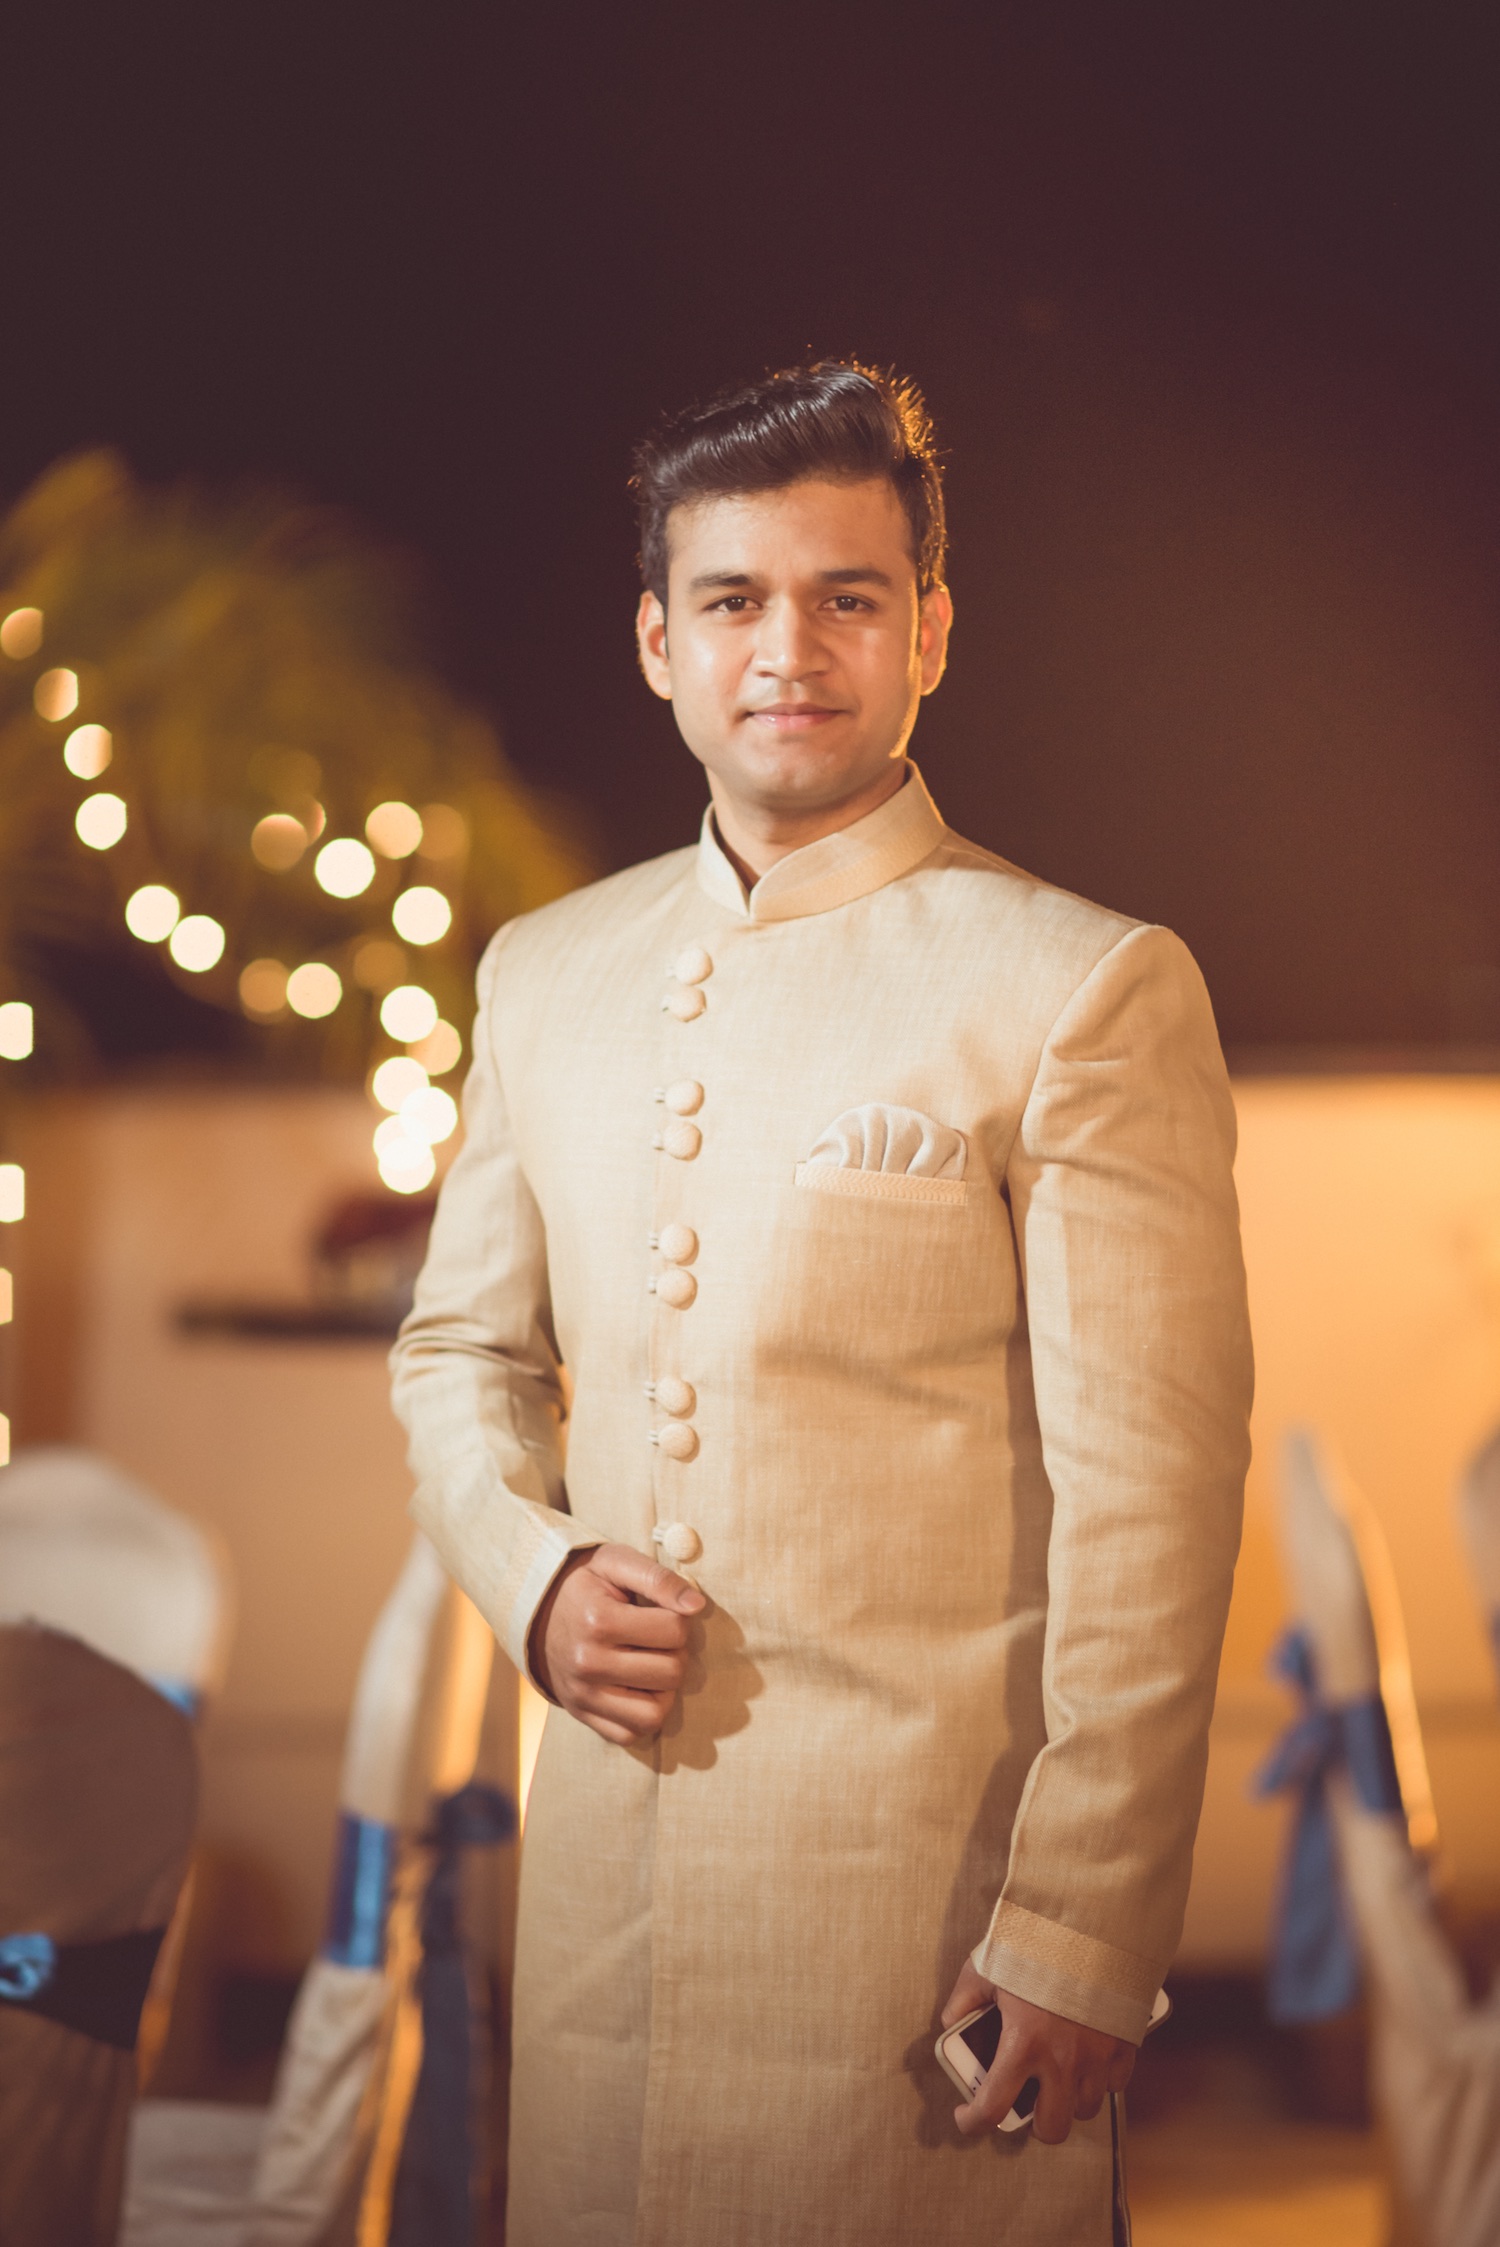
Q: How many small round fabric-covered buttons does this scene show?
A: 9